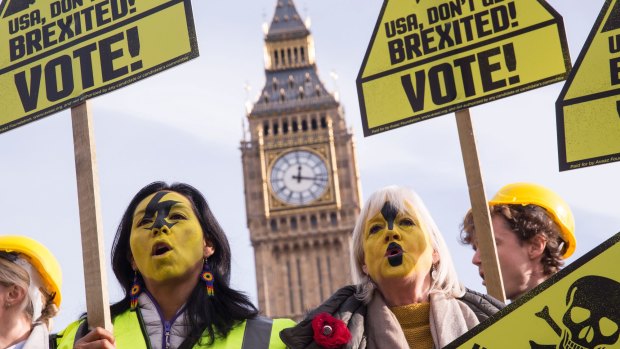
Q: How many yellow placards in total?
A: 4